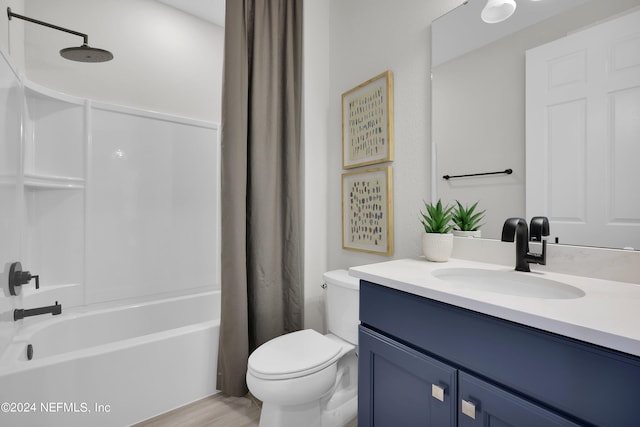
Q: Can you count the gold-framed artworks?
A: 2